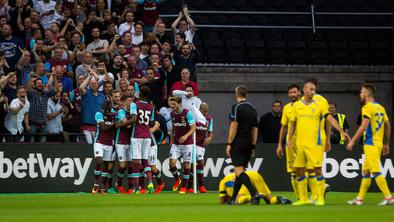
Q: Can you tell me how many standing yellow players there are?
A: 4